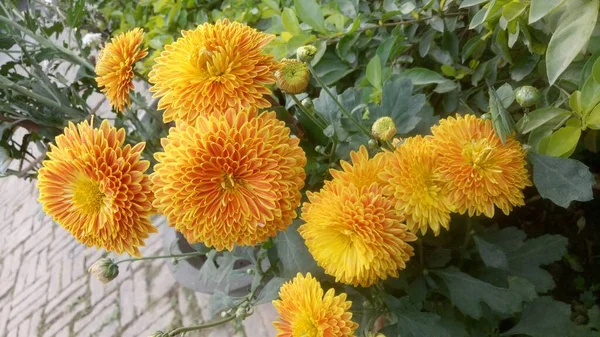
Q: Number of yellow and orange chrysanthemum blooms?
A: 9